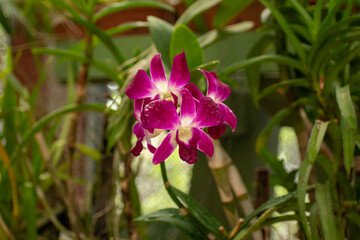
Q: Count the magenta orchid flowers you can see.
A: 4